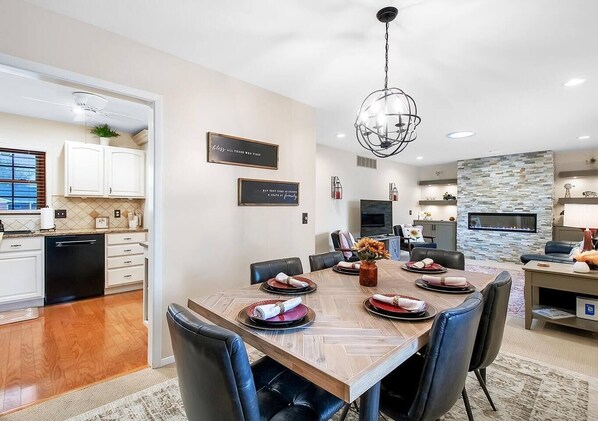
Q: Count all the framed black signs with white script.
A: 2